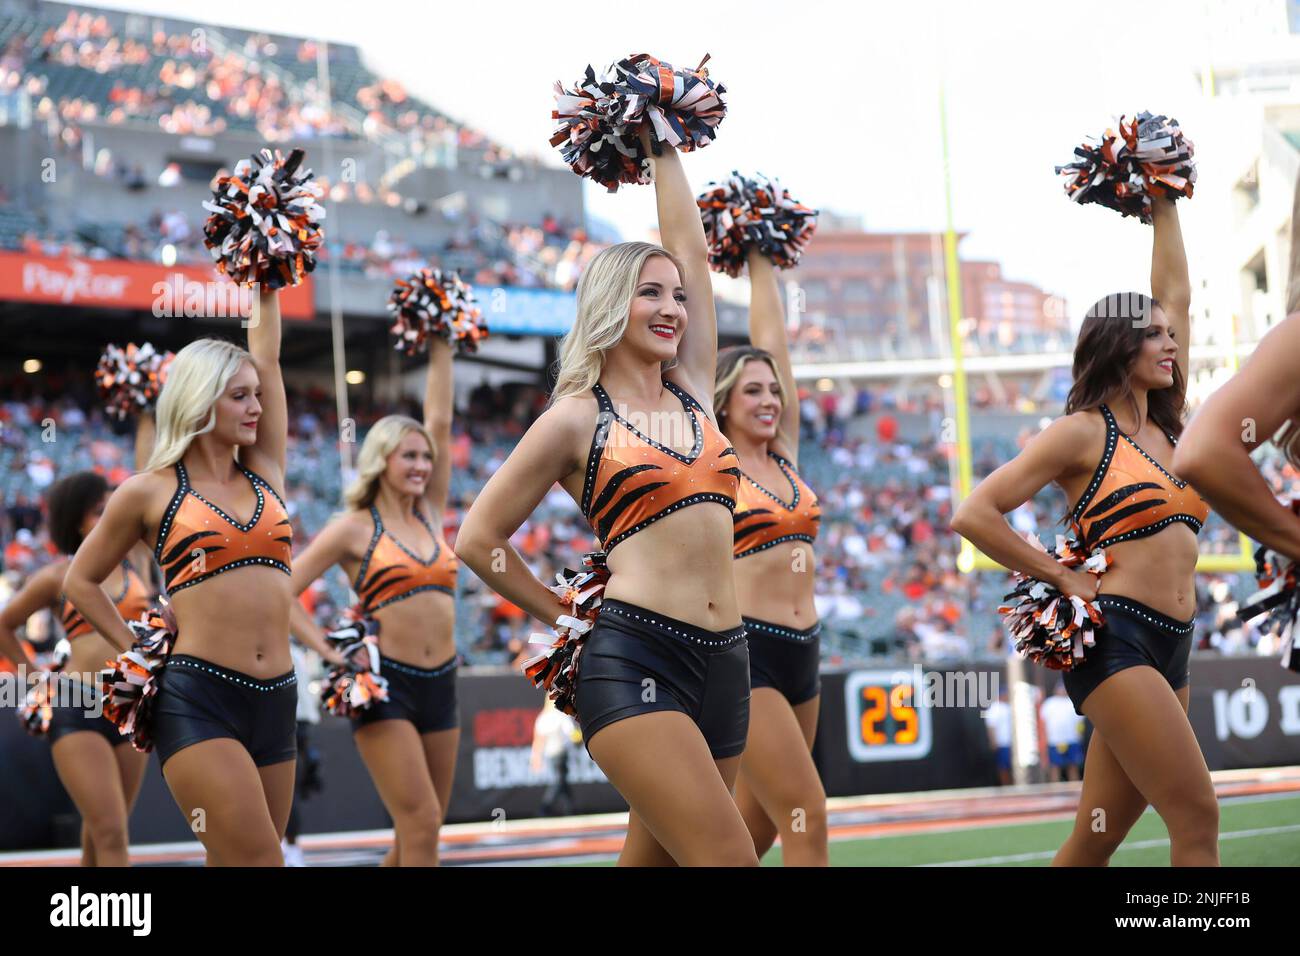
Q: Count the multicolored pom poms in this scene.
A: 12